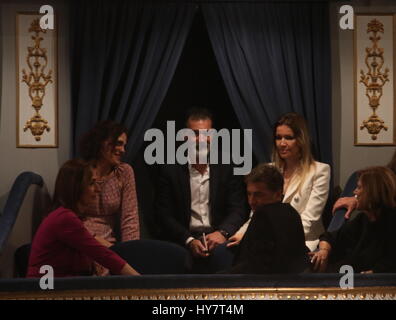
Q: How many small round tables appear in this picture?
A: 0